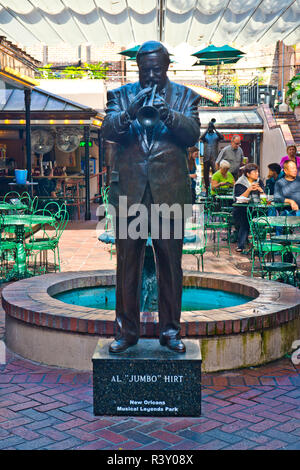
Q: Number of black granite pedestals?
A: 1